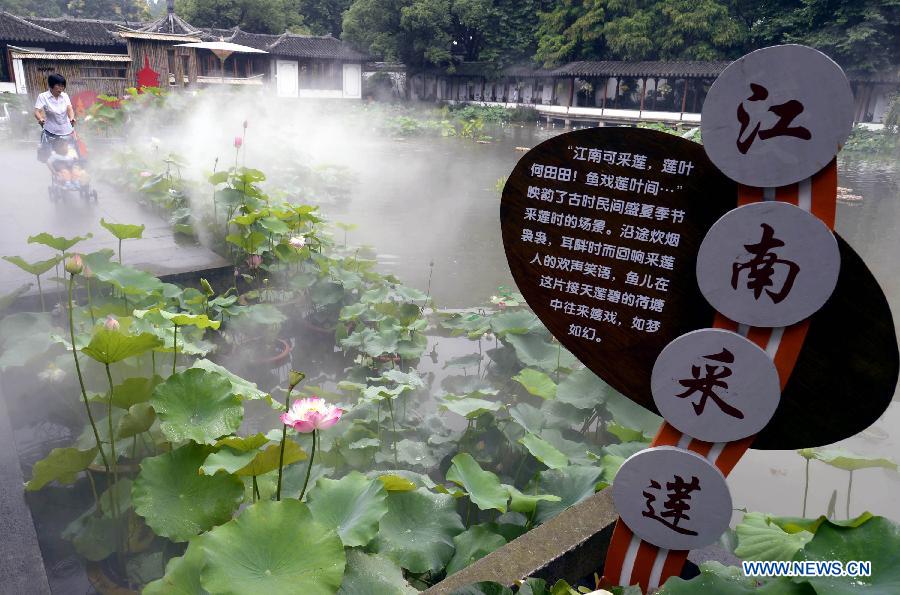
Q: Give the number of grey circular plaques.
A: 4